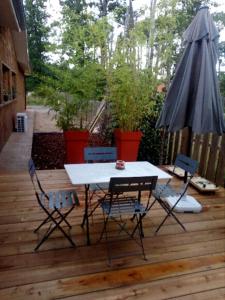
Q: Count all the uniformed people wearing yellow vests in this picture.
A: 0